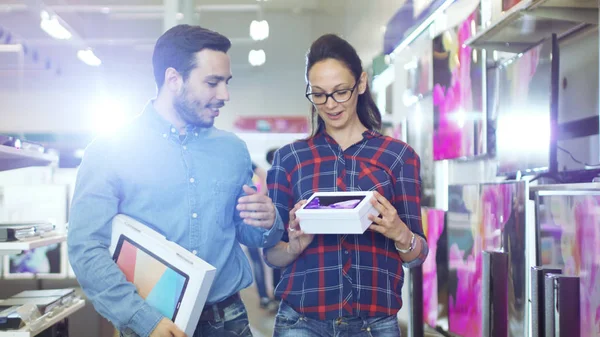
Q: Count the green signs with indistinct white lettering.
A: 0